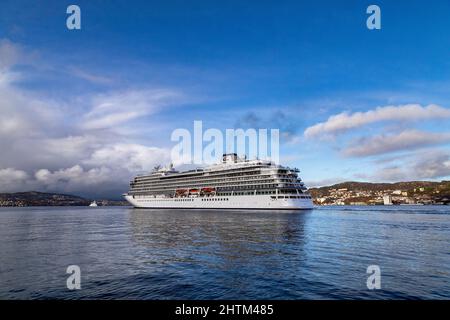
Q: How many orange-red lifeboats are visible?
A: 3